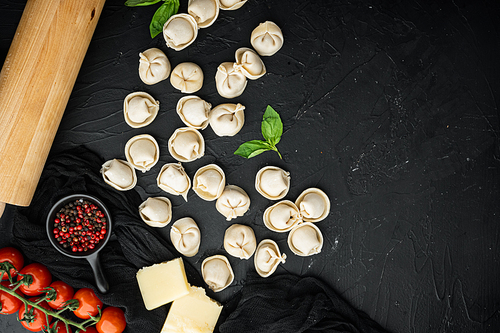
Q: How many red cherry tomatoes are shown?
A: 9